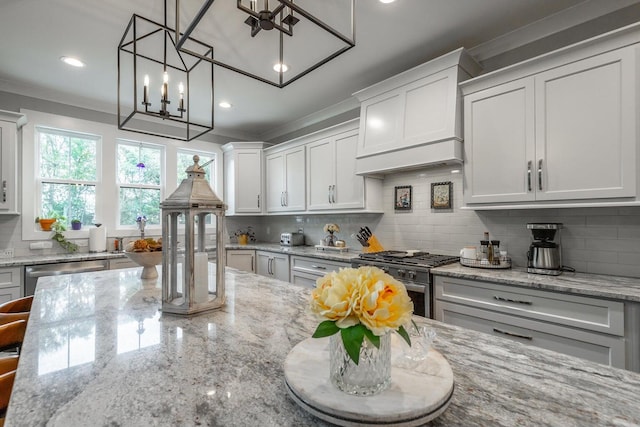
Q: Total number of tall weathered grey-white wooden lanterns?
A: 1